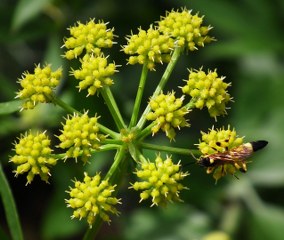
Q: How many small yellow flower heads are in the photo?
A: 12